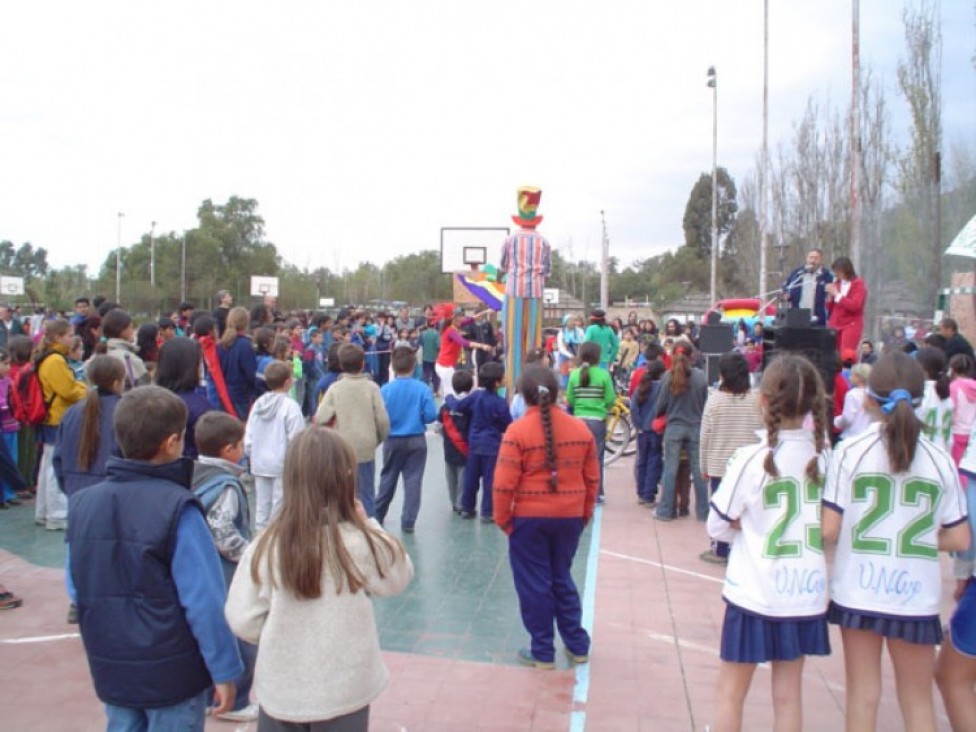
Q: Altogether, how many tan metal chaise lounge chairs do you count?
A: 0